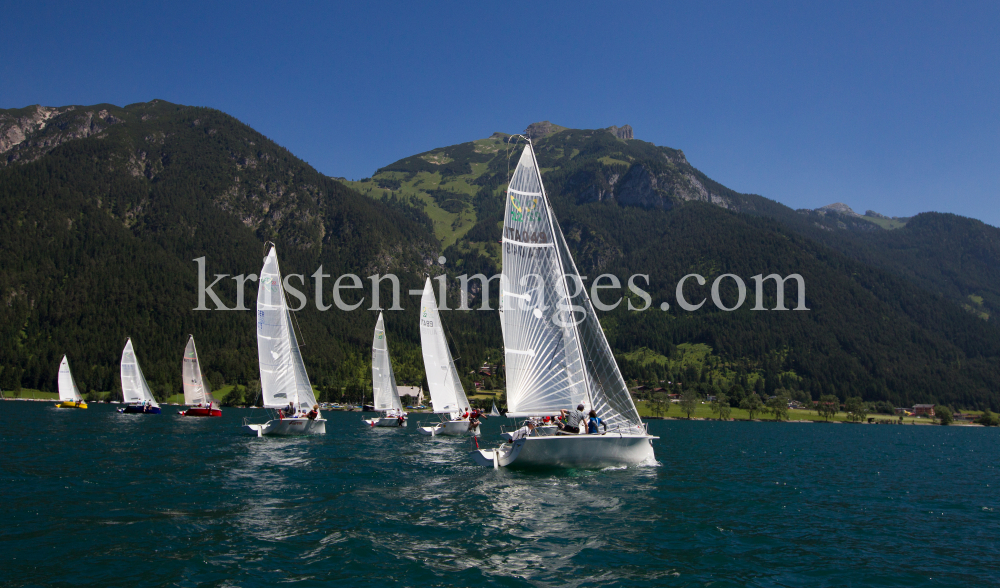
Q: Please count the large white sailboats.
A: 4